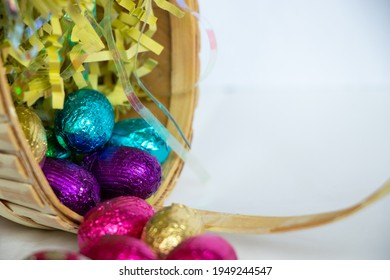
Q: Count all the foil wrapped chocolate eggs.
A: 11